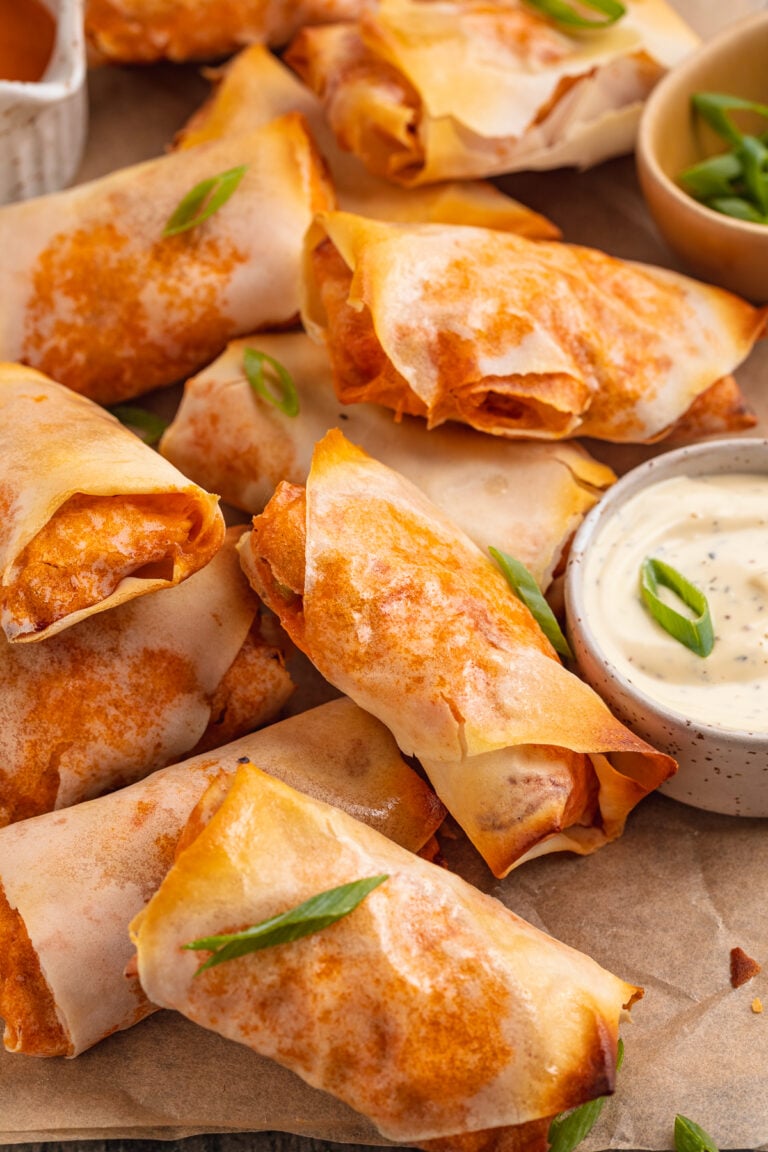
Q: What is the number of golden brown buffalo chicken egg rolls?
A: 11